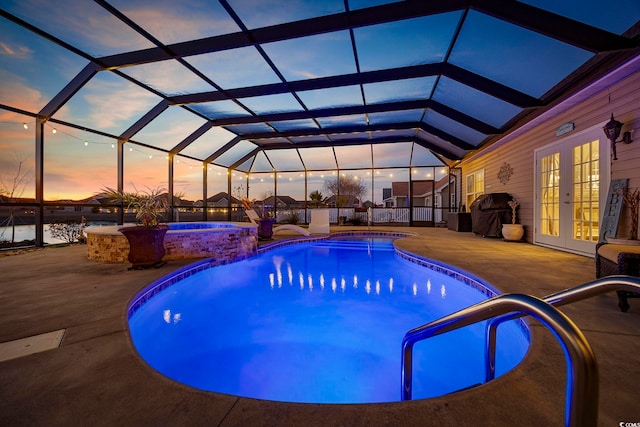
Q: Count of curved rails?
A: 2